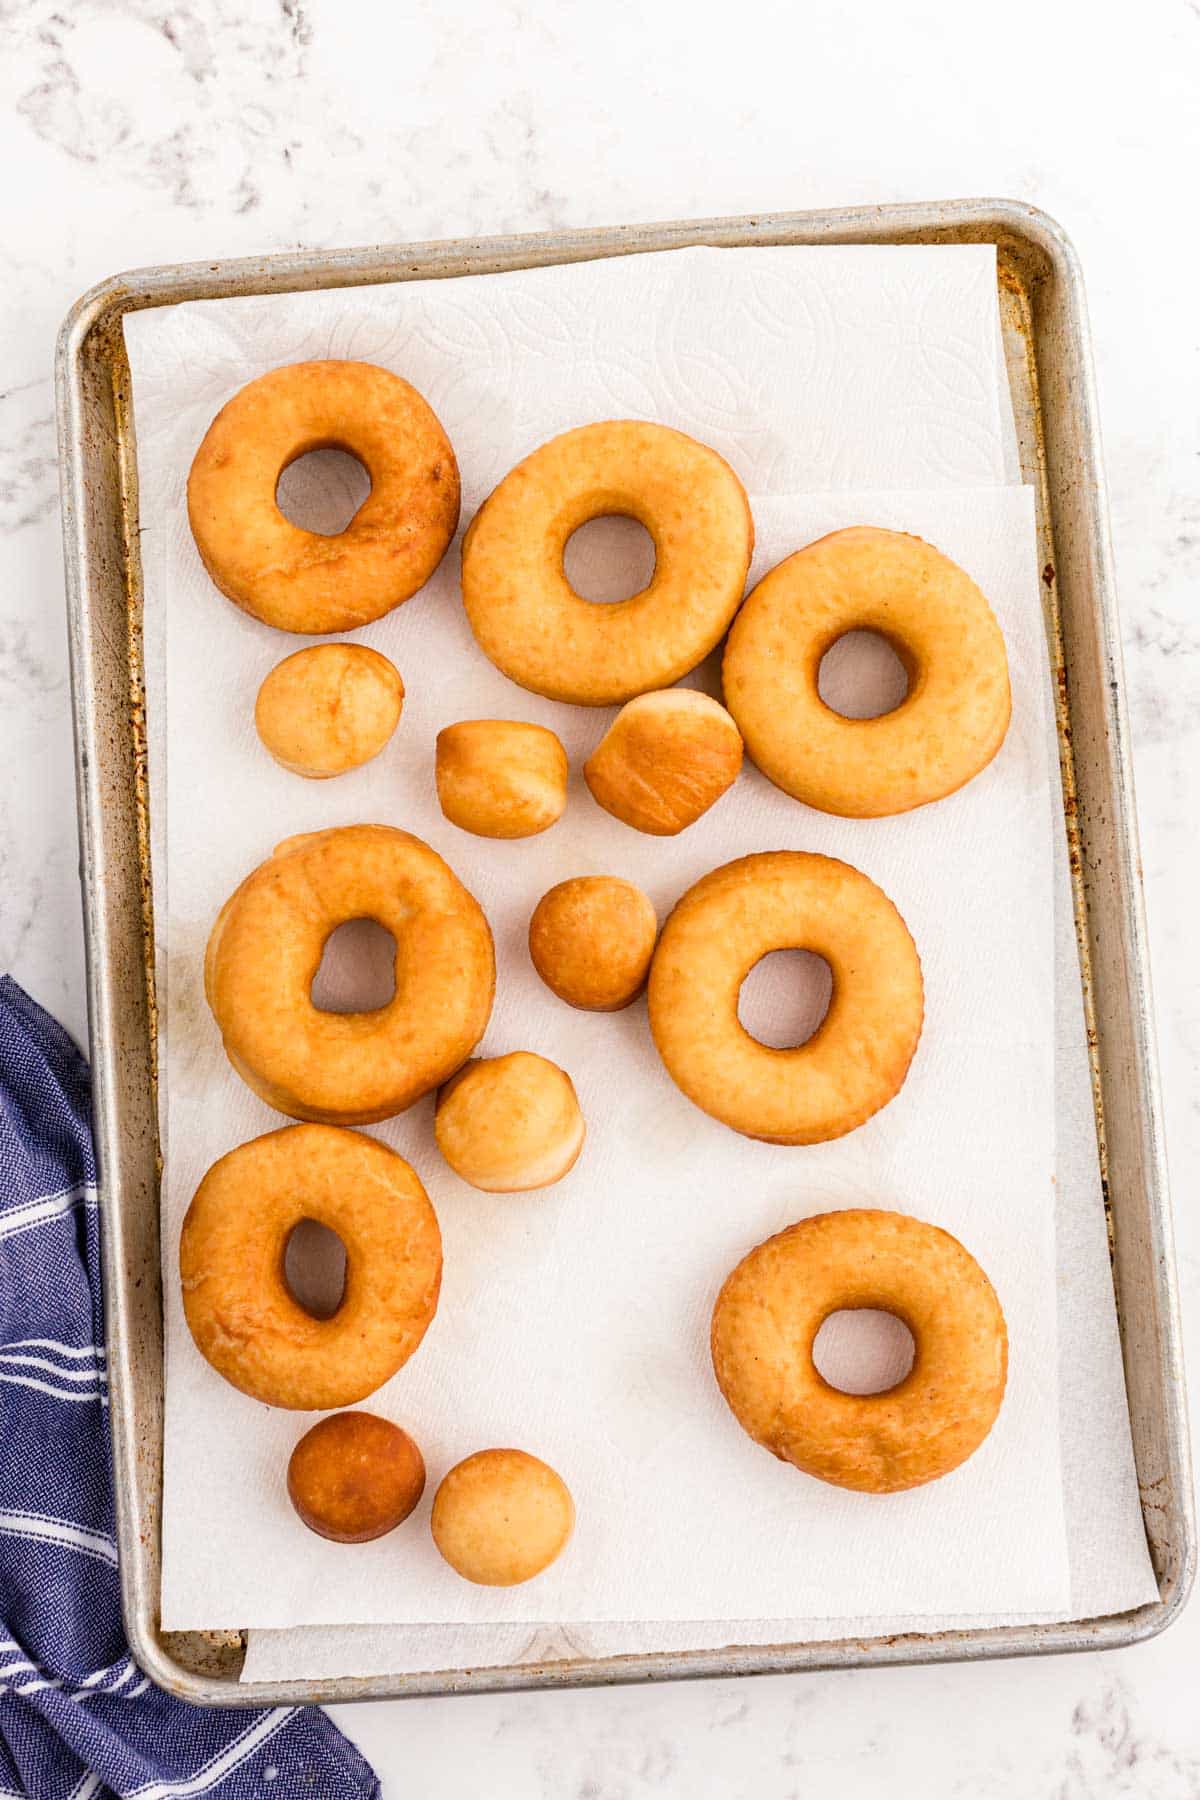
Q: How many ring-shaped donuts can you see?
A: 7